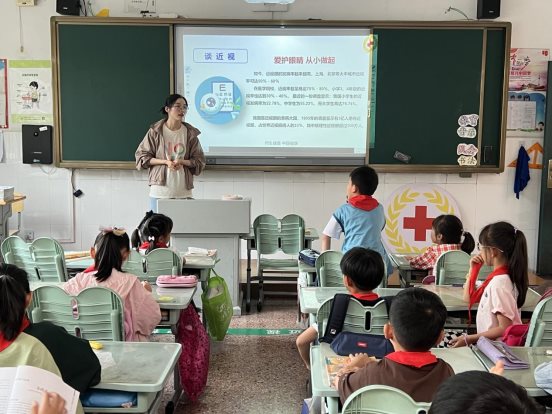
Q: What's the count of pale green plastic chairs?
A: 9